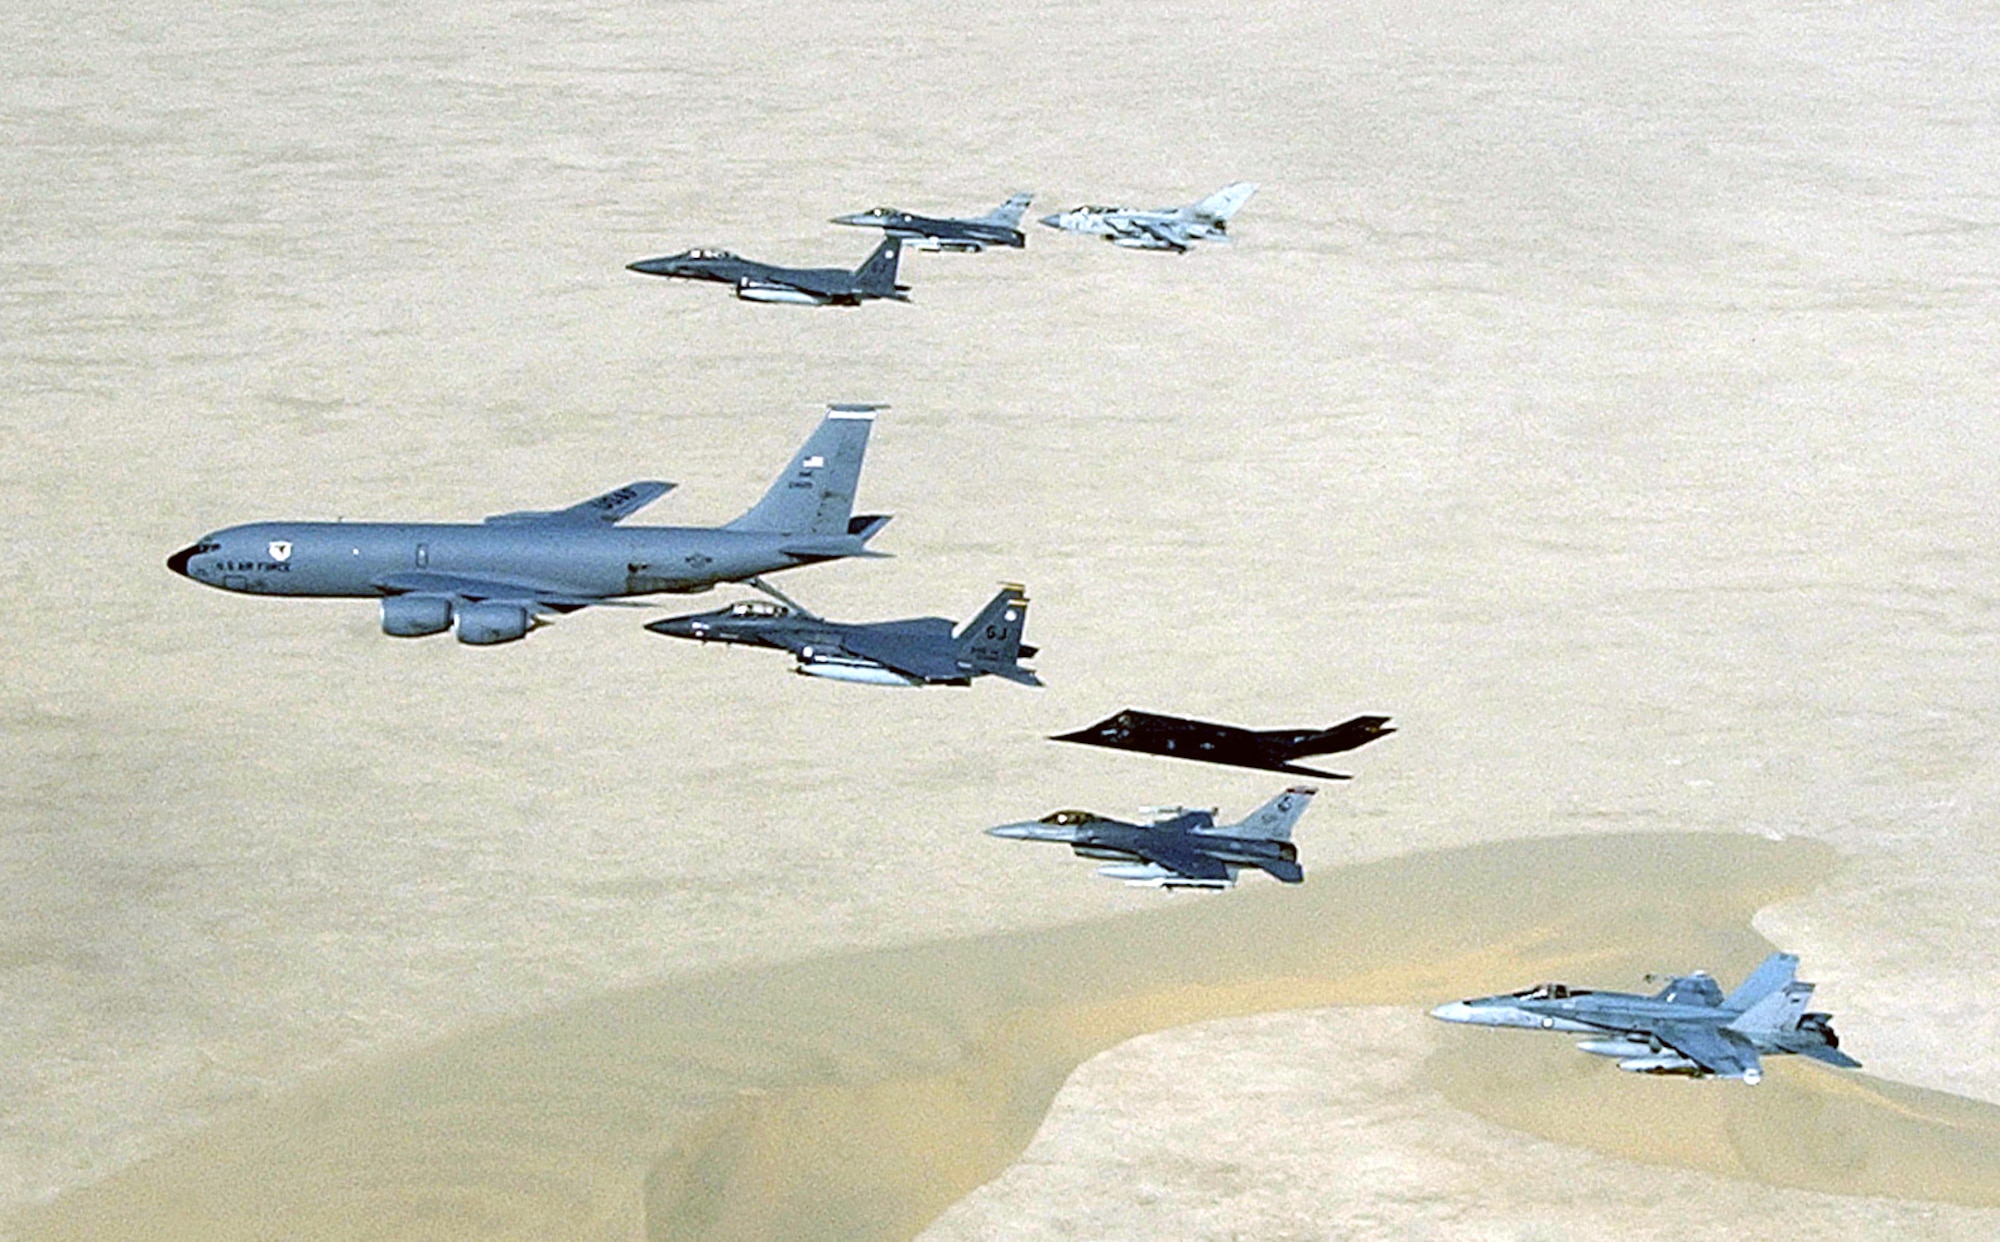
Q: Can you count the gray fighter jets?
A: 6